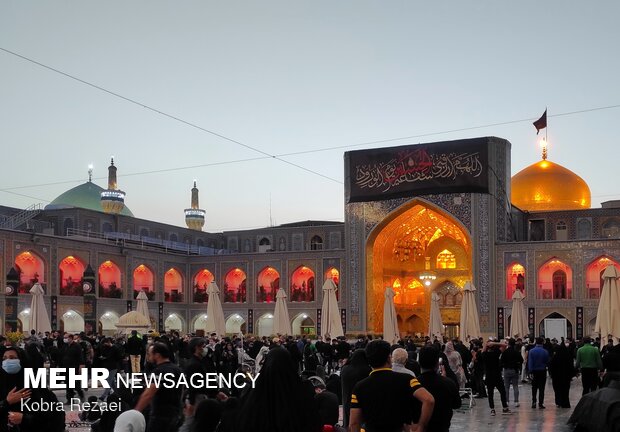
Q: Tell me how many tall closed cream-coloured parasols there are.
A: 10